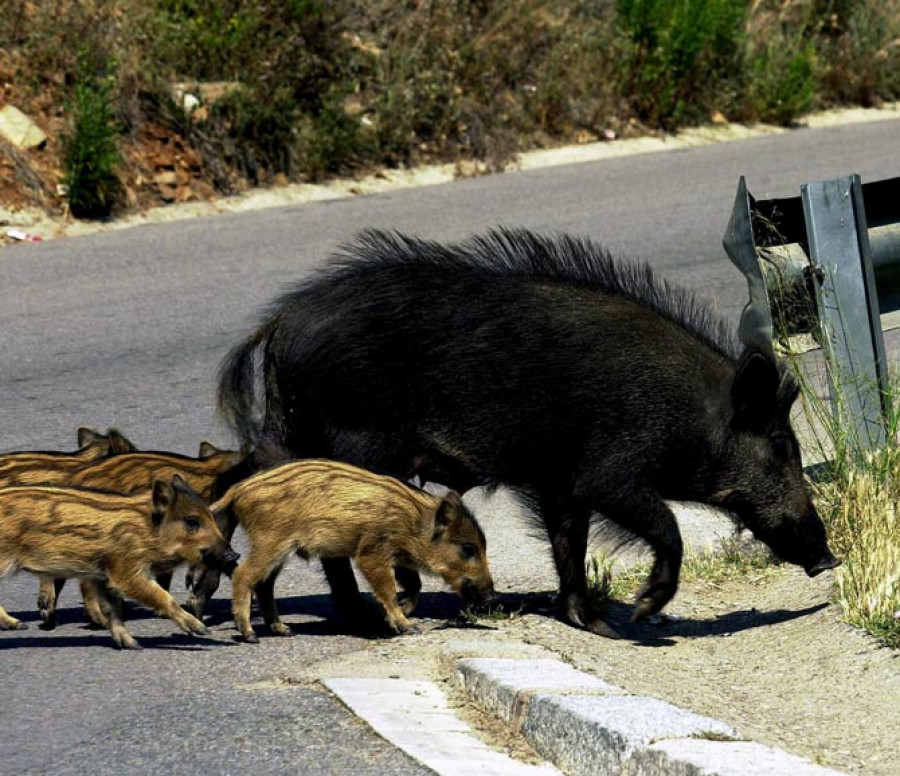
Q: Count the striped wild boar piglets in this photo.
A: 4